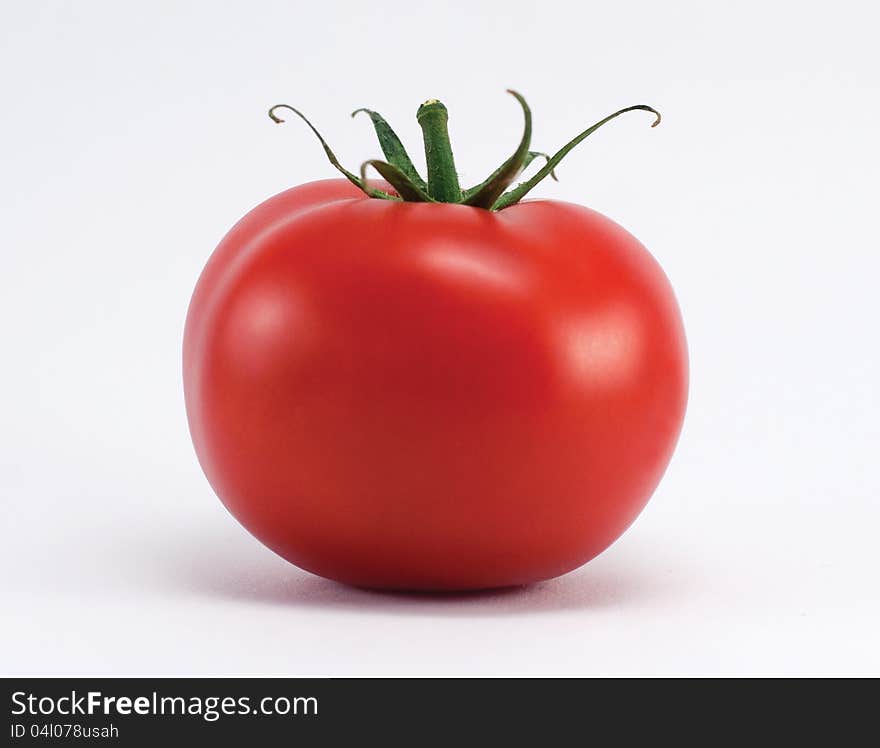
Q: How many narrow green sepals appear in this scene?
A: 6